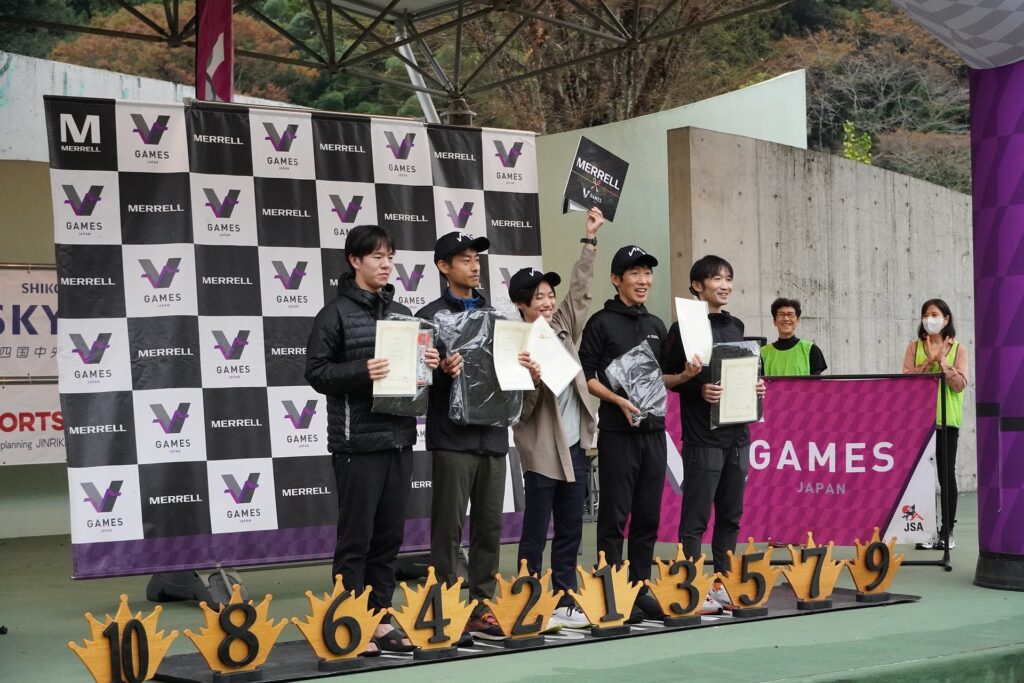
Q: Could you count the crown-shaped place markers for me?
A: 10